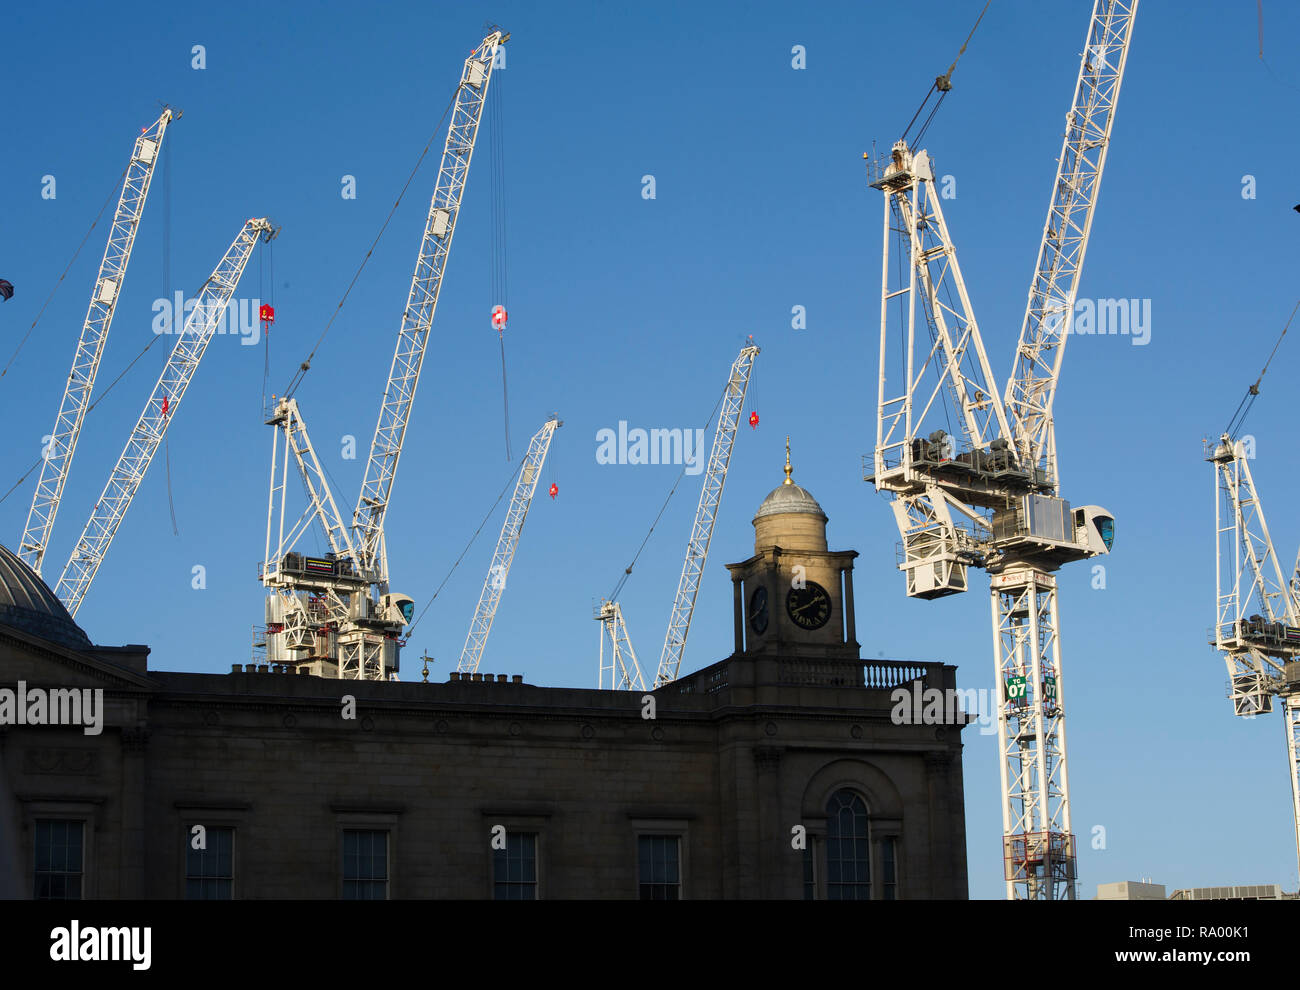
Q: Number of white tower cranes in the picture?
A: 7